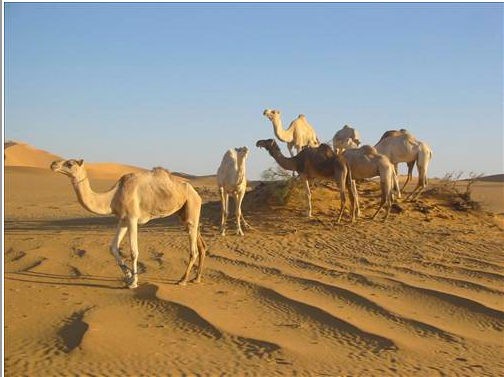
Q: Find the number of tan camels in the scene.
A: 6